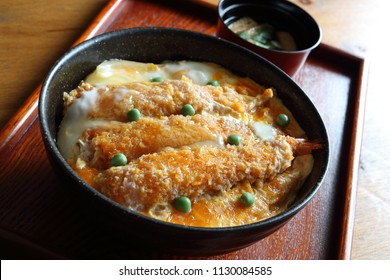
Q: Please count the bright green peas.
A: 9